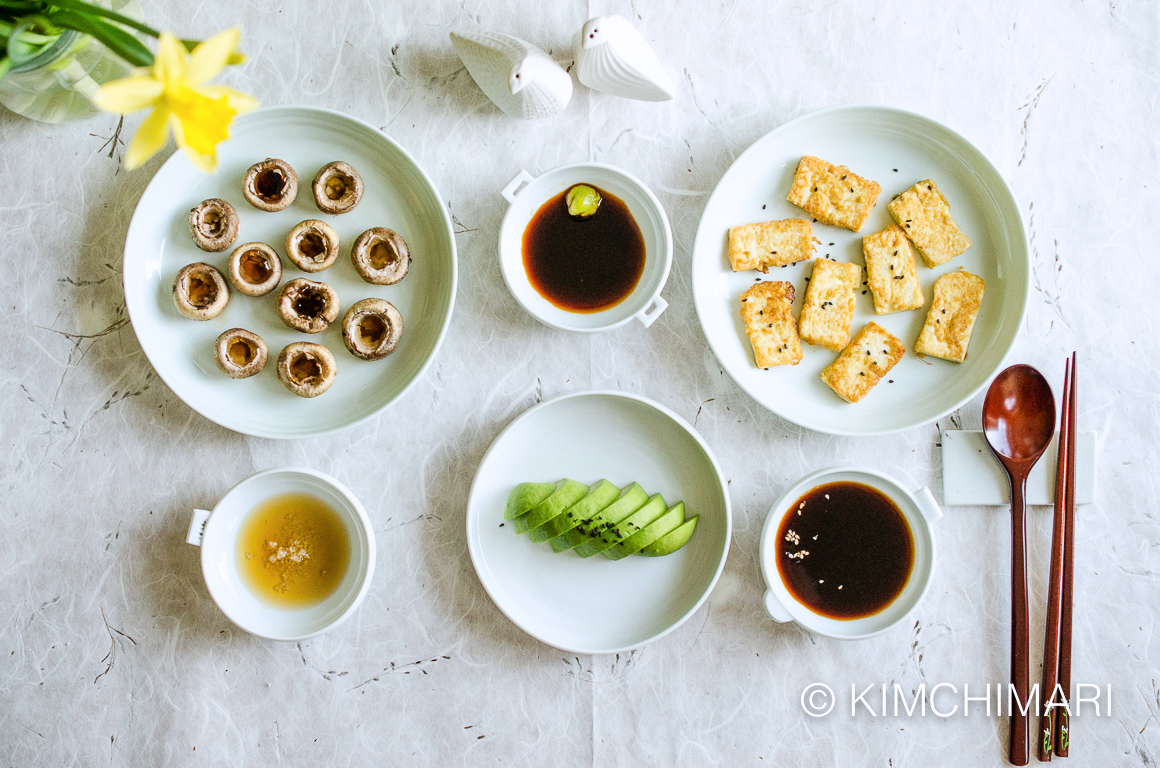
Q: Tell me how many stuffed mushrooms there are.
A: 11